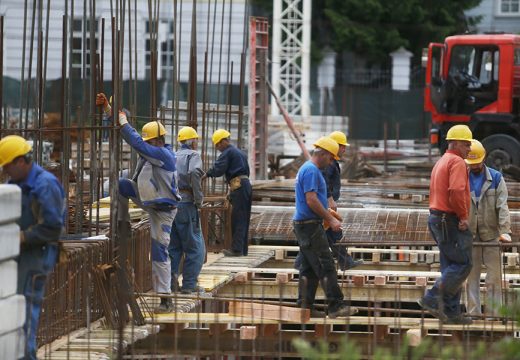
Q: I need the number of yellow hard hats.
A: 8